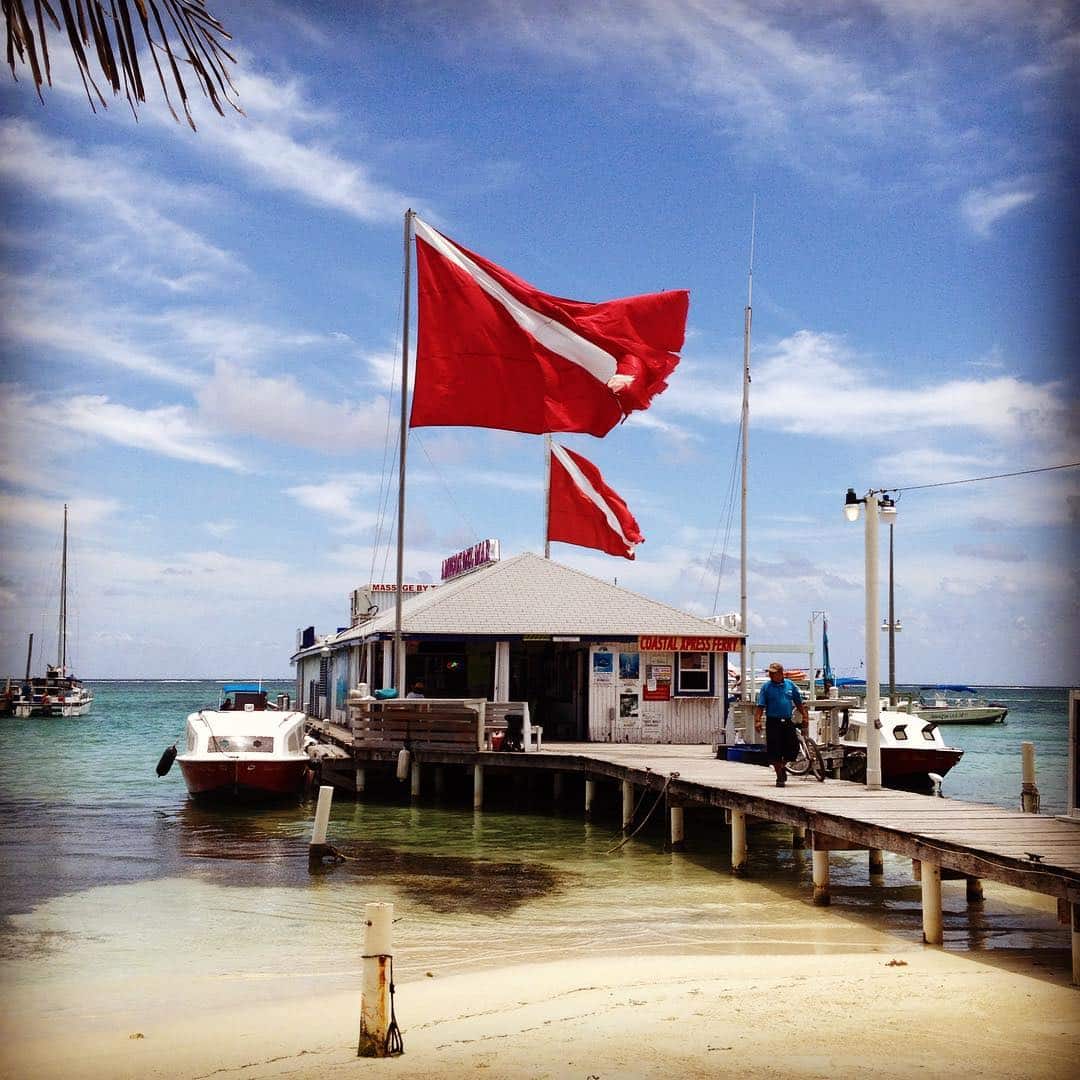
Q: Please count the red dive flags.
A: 2